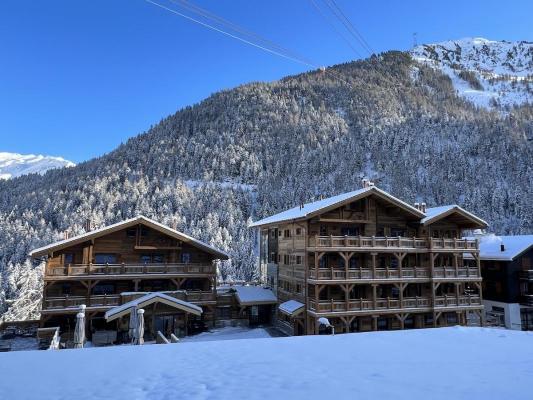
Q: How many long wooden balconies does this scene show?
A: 5